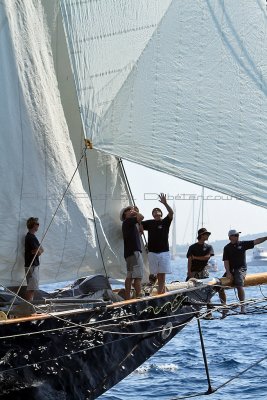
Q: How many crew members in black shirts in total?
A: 5